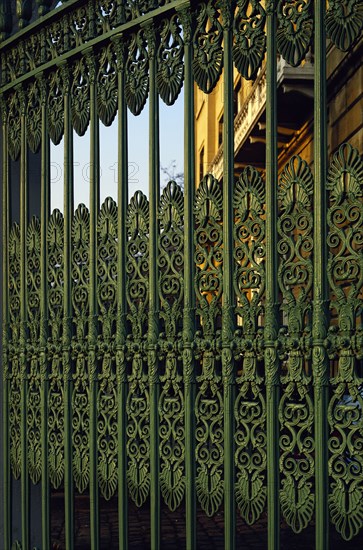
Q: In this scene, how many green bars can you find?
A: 11